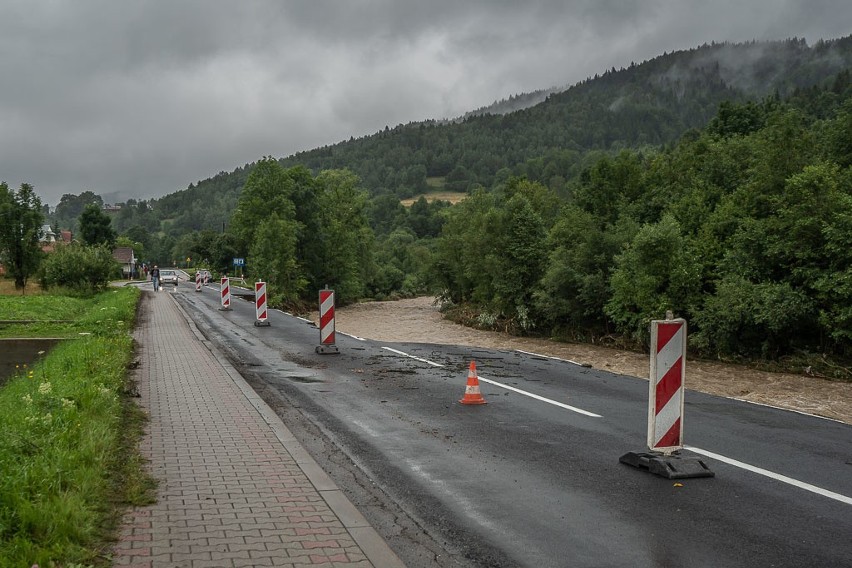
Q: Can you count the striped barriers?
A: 6